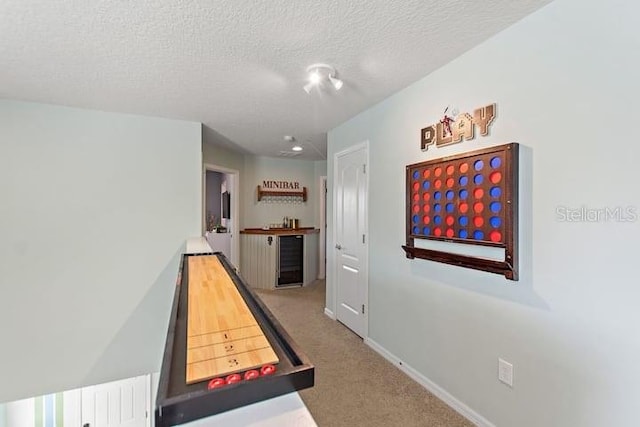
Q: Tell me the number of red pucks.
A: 4